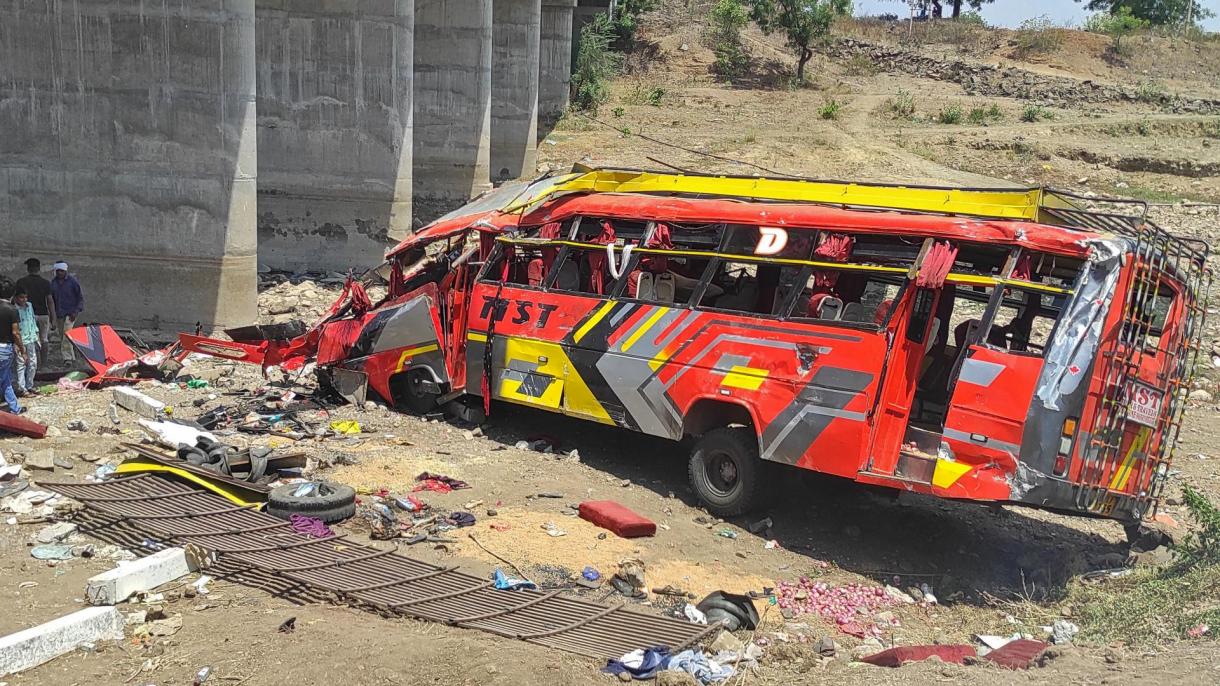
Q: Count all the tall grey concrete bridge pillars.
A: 5